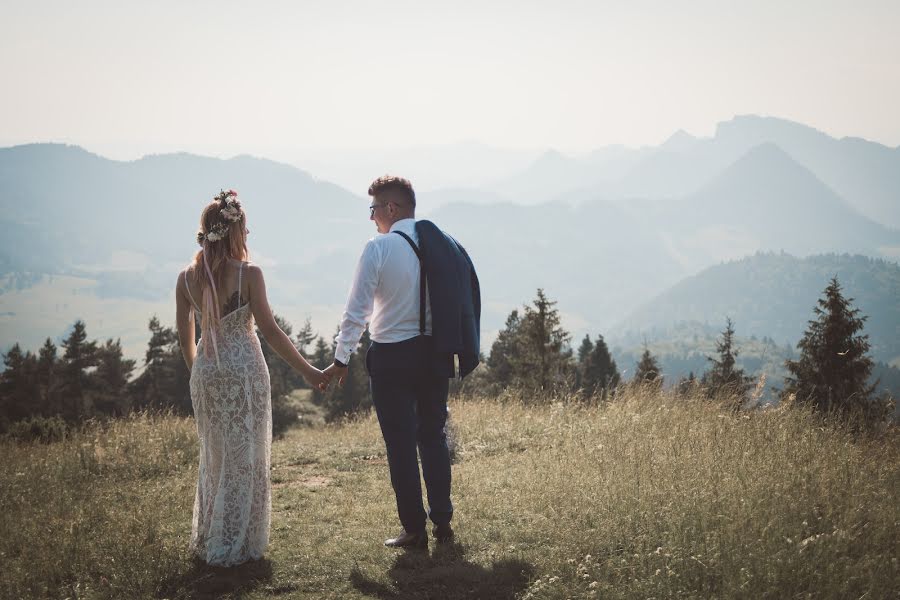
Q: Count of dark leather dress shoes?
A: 2